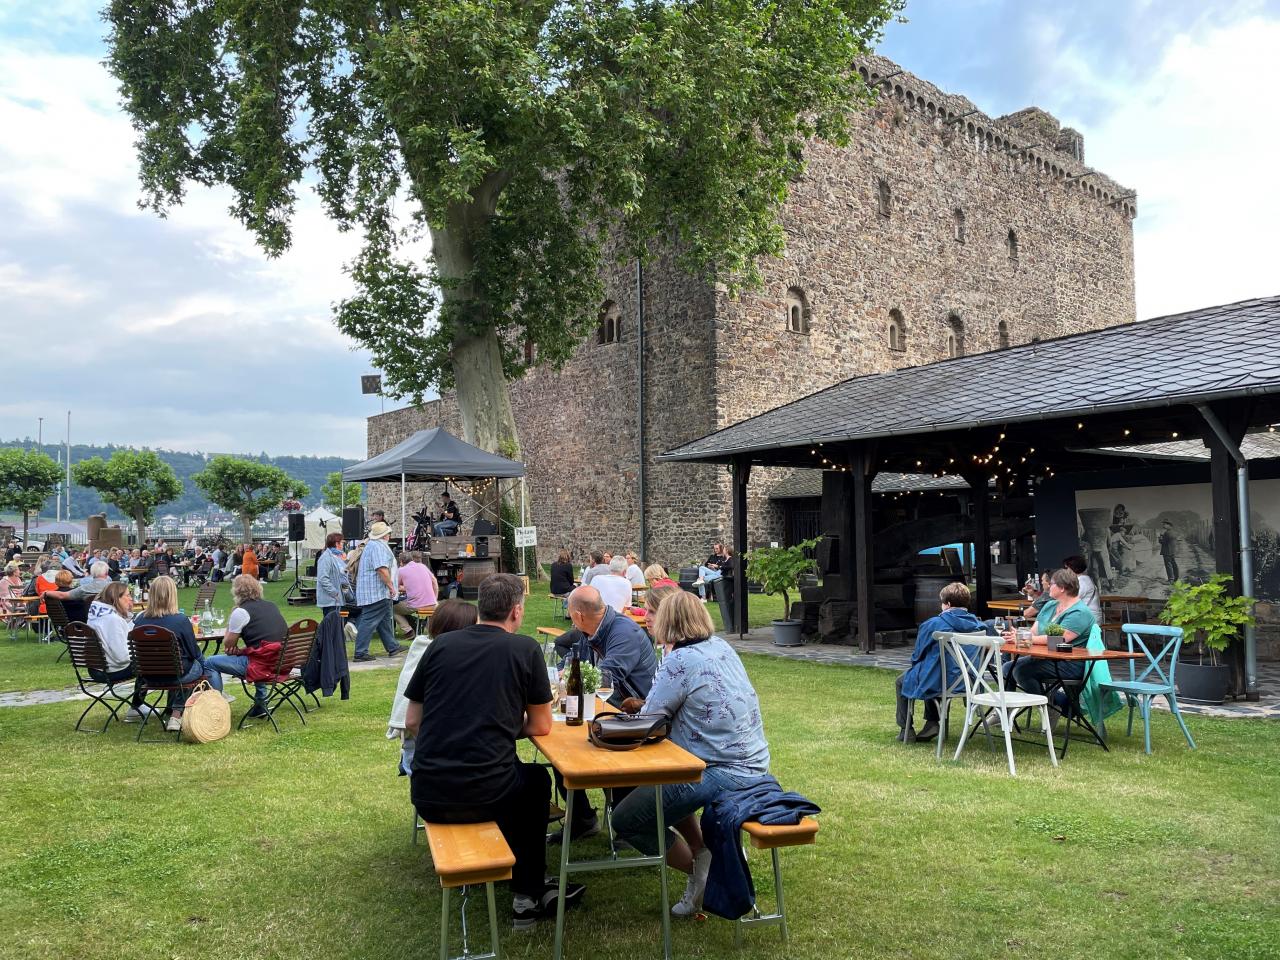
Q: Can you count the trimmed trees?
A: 4